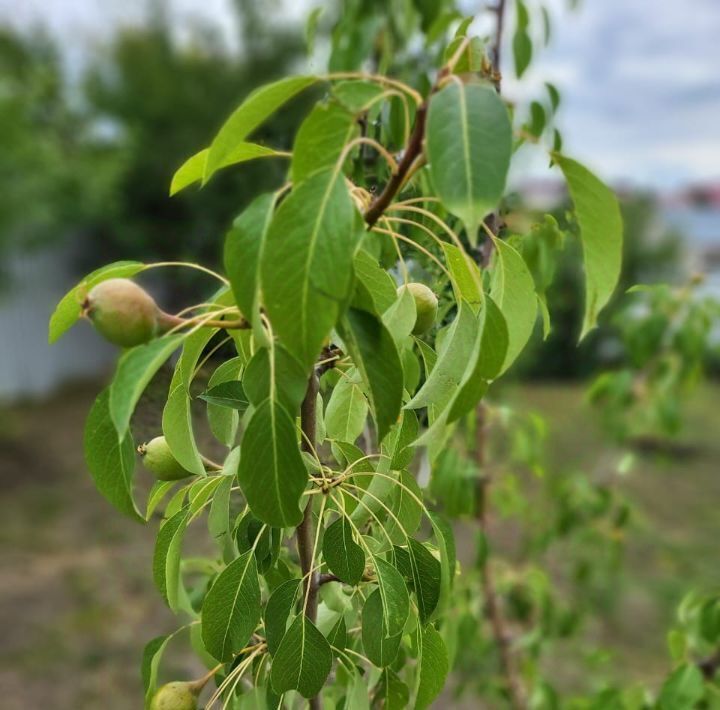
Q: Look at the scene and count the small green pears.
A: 4